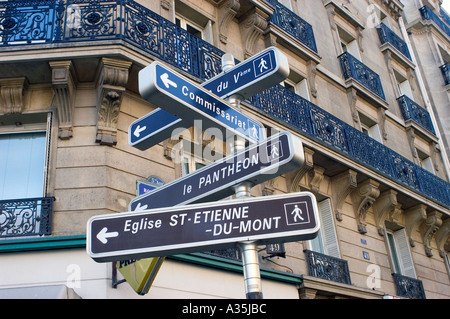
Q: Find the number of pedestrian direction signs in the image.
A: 4